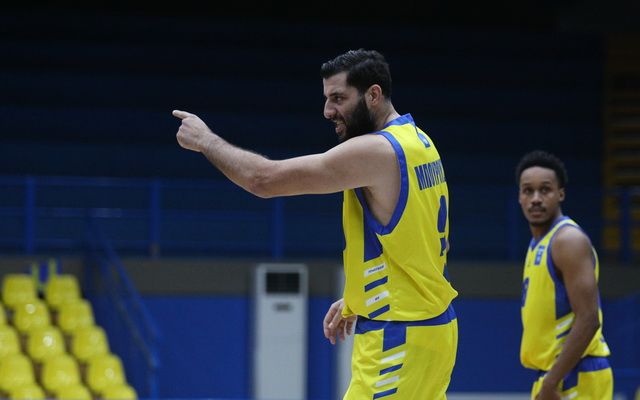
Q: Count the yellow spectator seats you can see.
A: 14